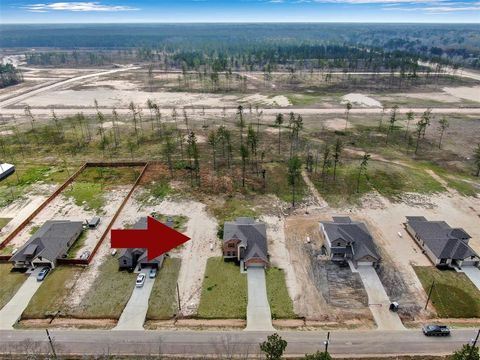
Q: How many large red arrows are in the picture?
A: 1